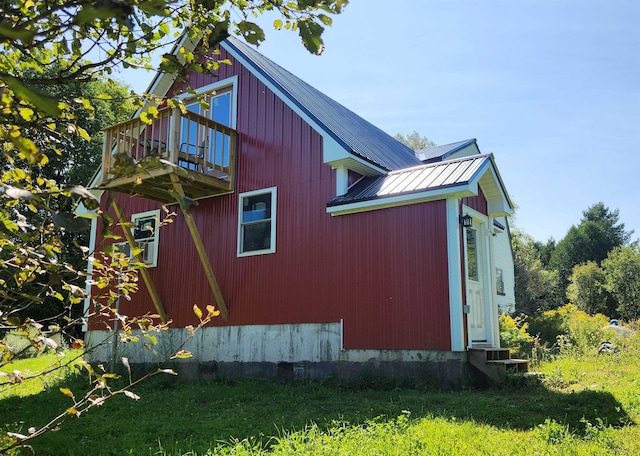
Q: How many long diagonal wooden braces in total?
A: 2